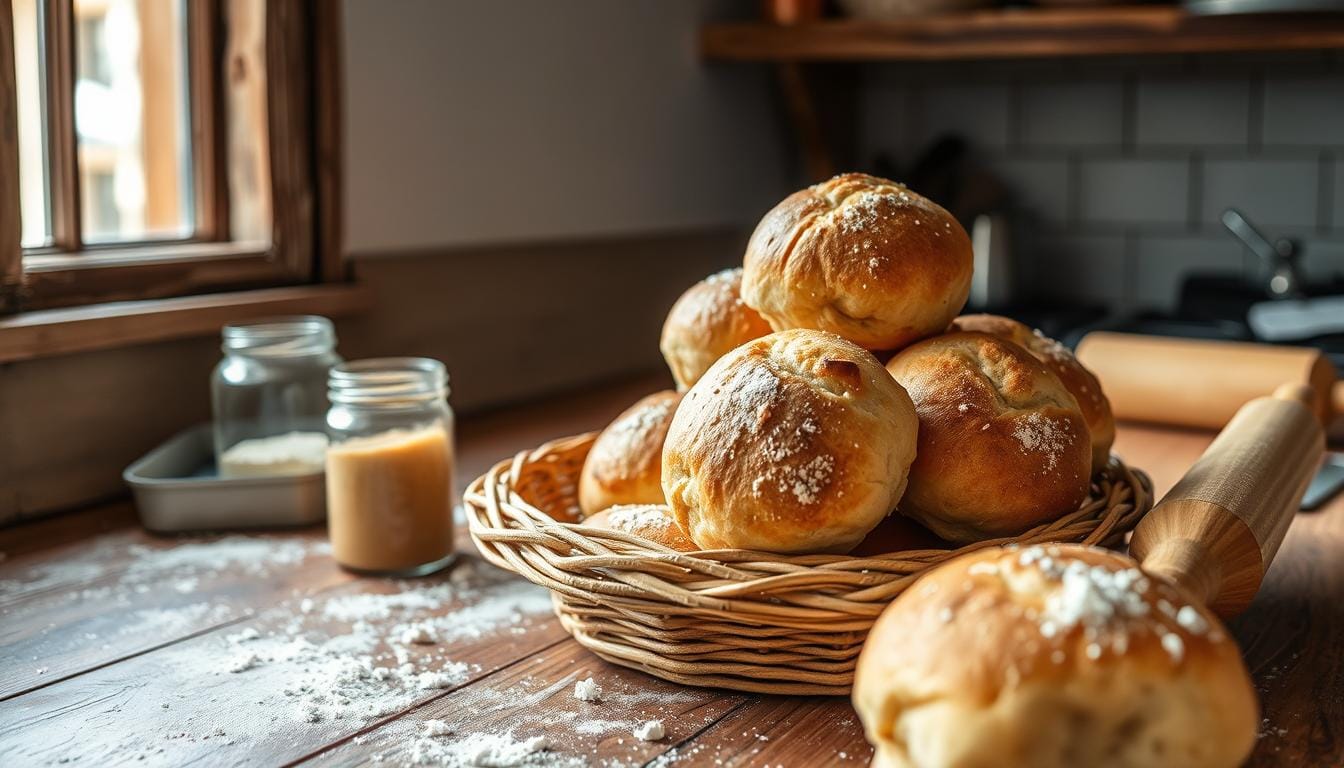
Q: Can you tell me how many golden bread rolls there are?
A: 8